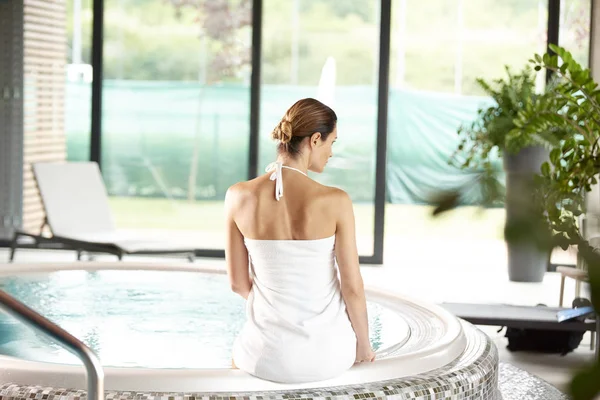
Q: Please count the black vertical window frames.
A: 4